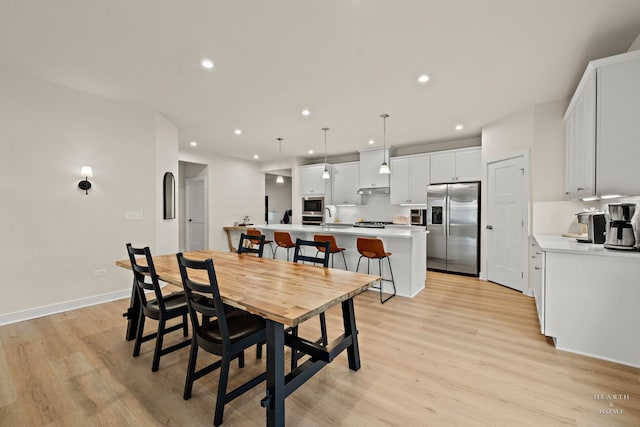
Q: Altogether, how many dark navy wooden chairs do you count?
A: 4